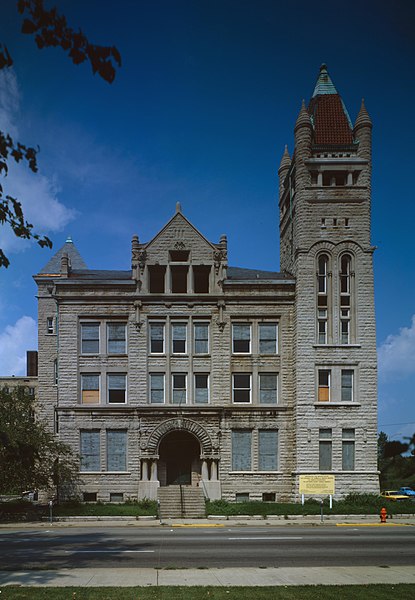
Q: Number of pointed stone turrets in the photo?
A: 3